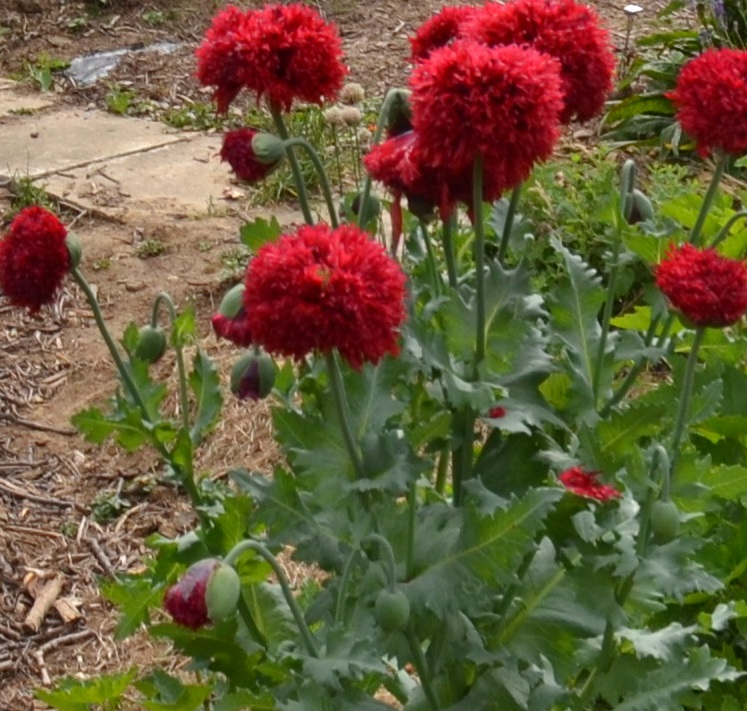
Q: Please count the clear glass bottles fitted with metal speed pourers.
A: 0